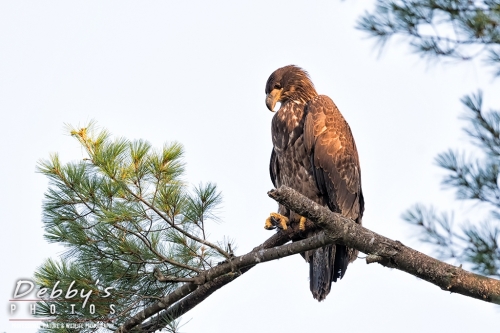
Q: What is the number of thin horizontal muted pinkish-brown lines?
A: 2